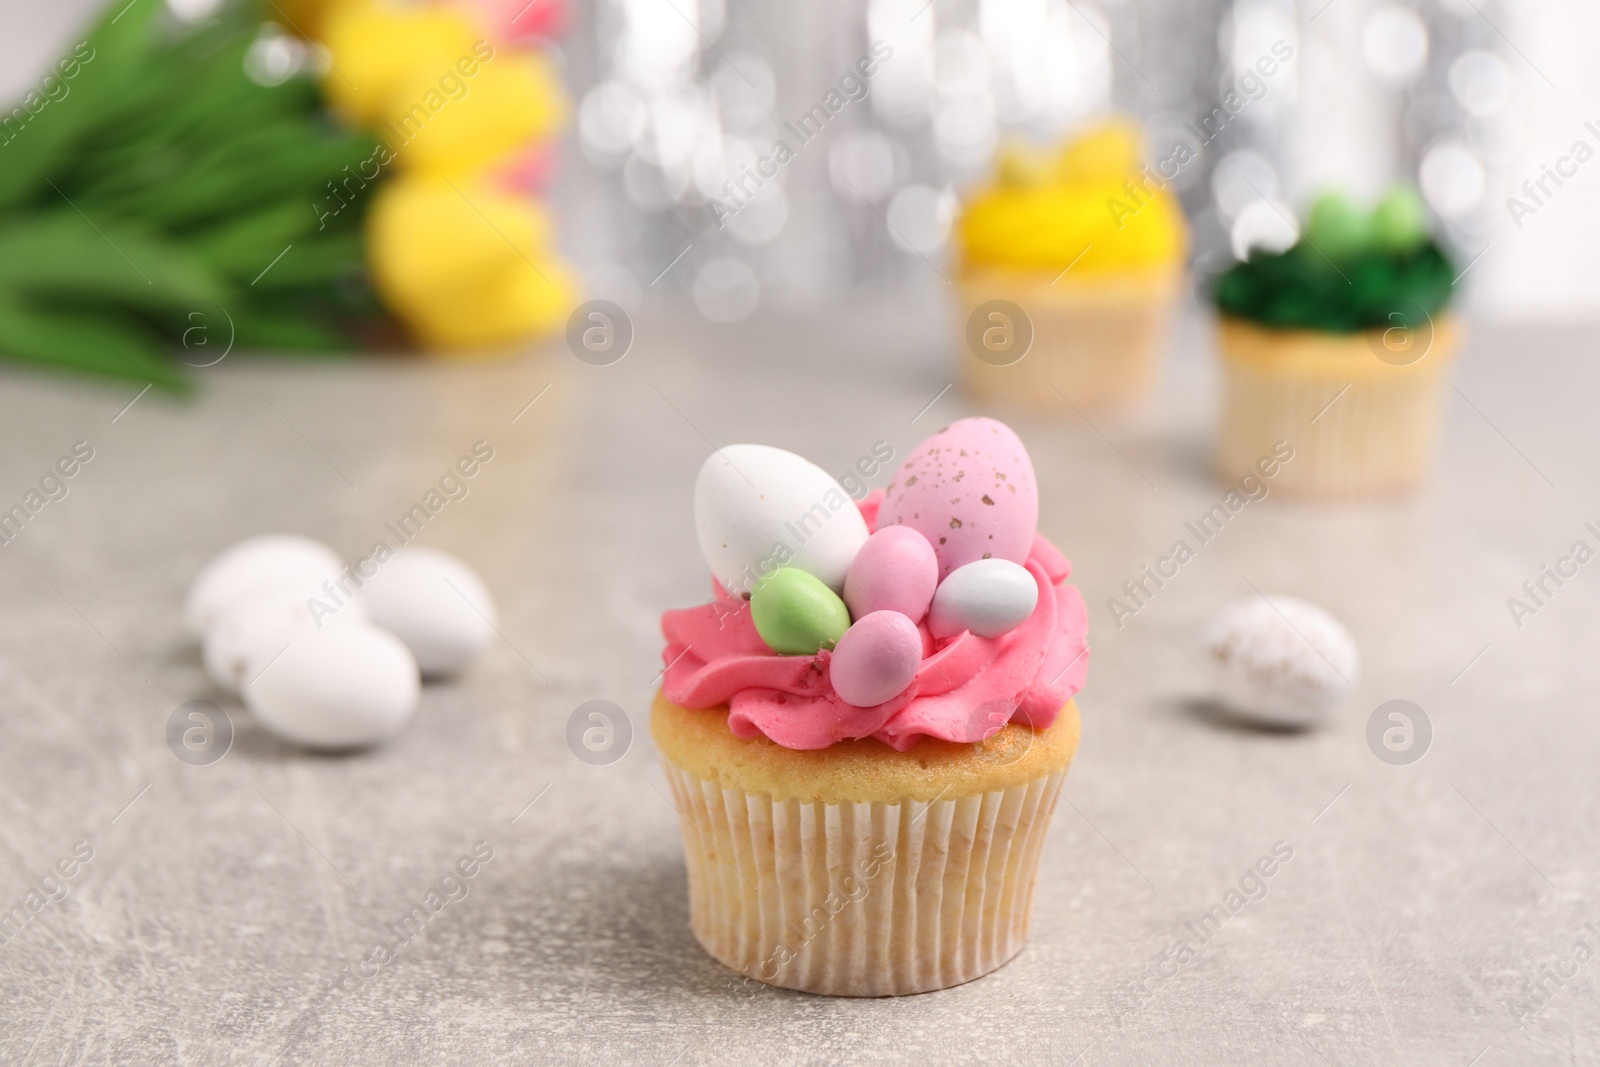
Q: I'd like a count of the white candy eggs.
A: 7